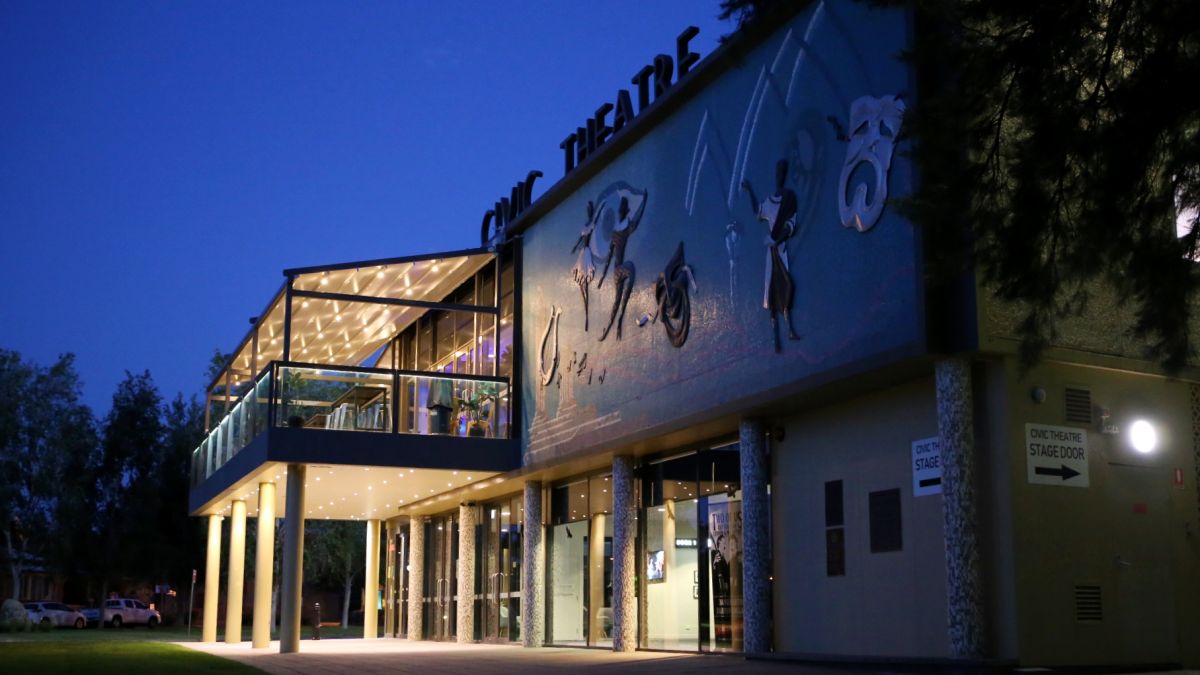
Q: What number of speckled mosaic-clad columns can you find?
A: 6